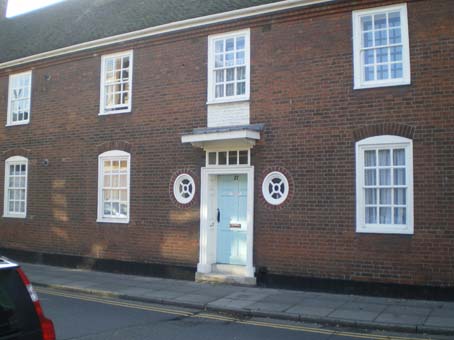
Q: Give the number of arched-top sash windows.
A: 3